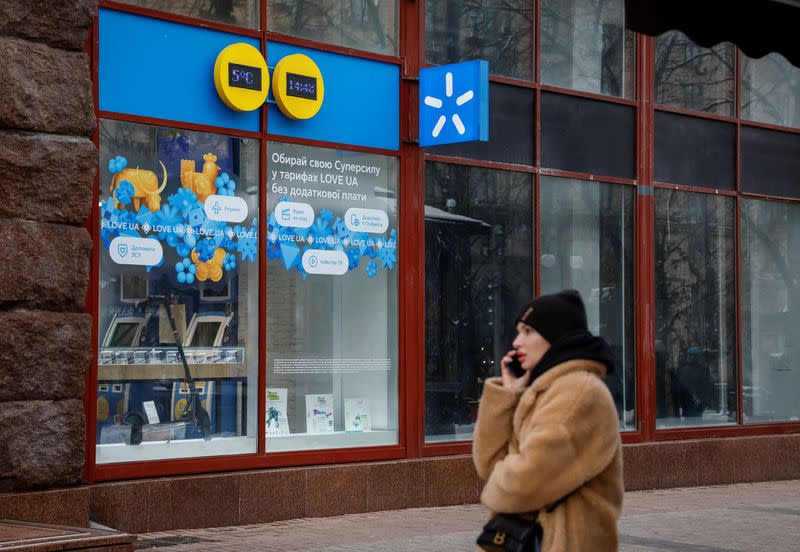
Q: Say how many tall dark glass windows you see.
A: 4